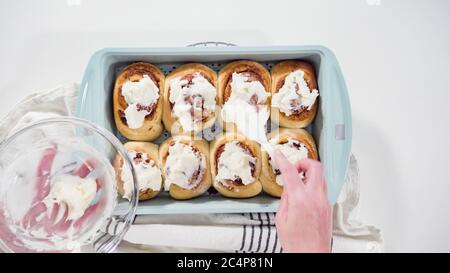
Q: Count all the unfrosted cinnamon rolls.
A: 0